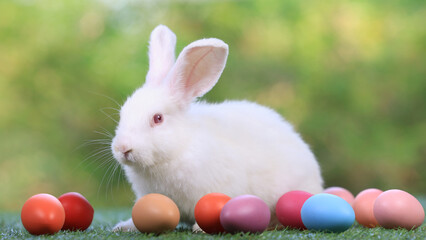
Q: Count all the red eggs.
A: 3